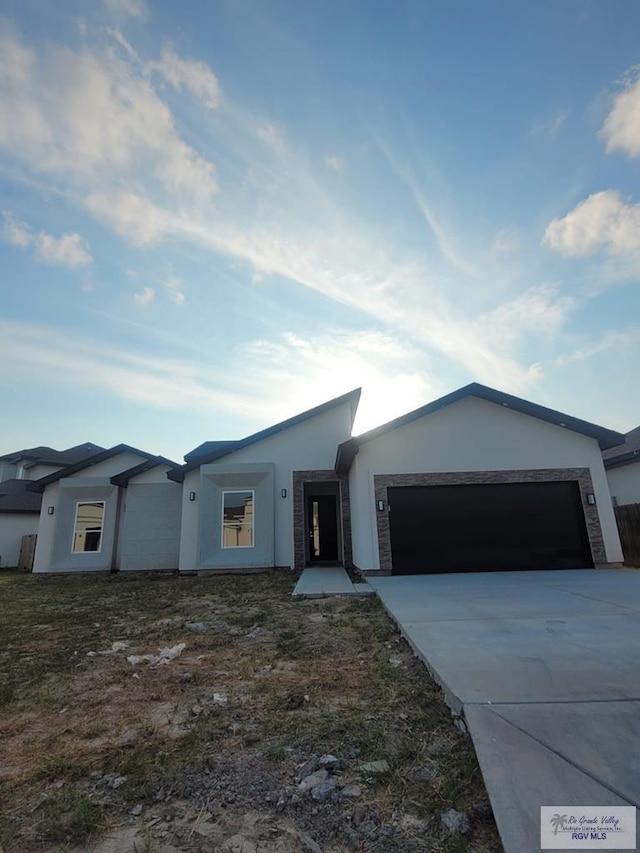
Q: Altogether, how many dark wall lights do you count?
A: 5